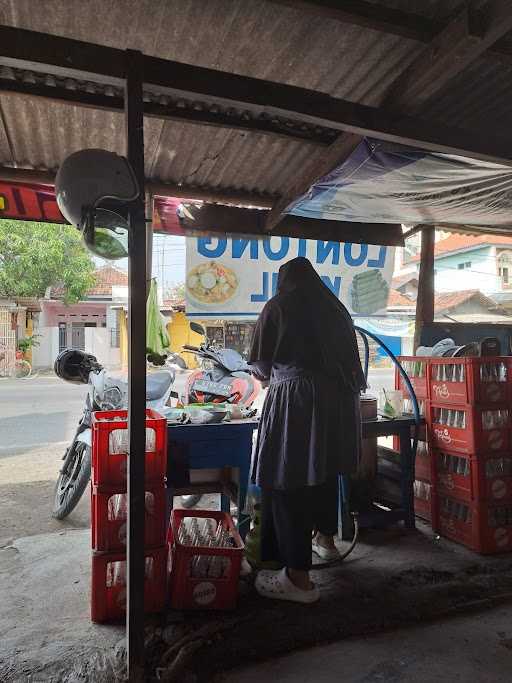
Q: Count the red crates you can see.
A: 12